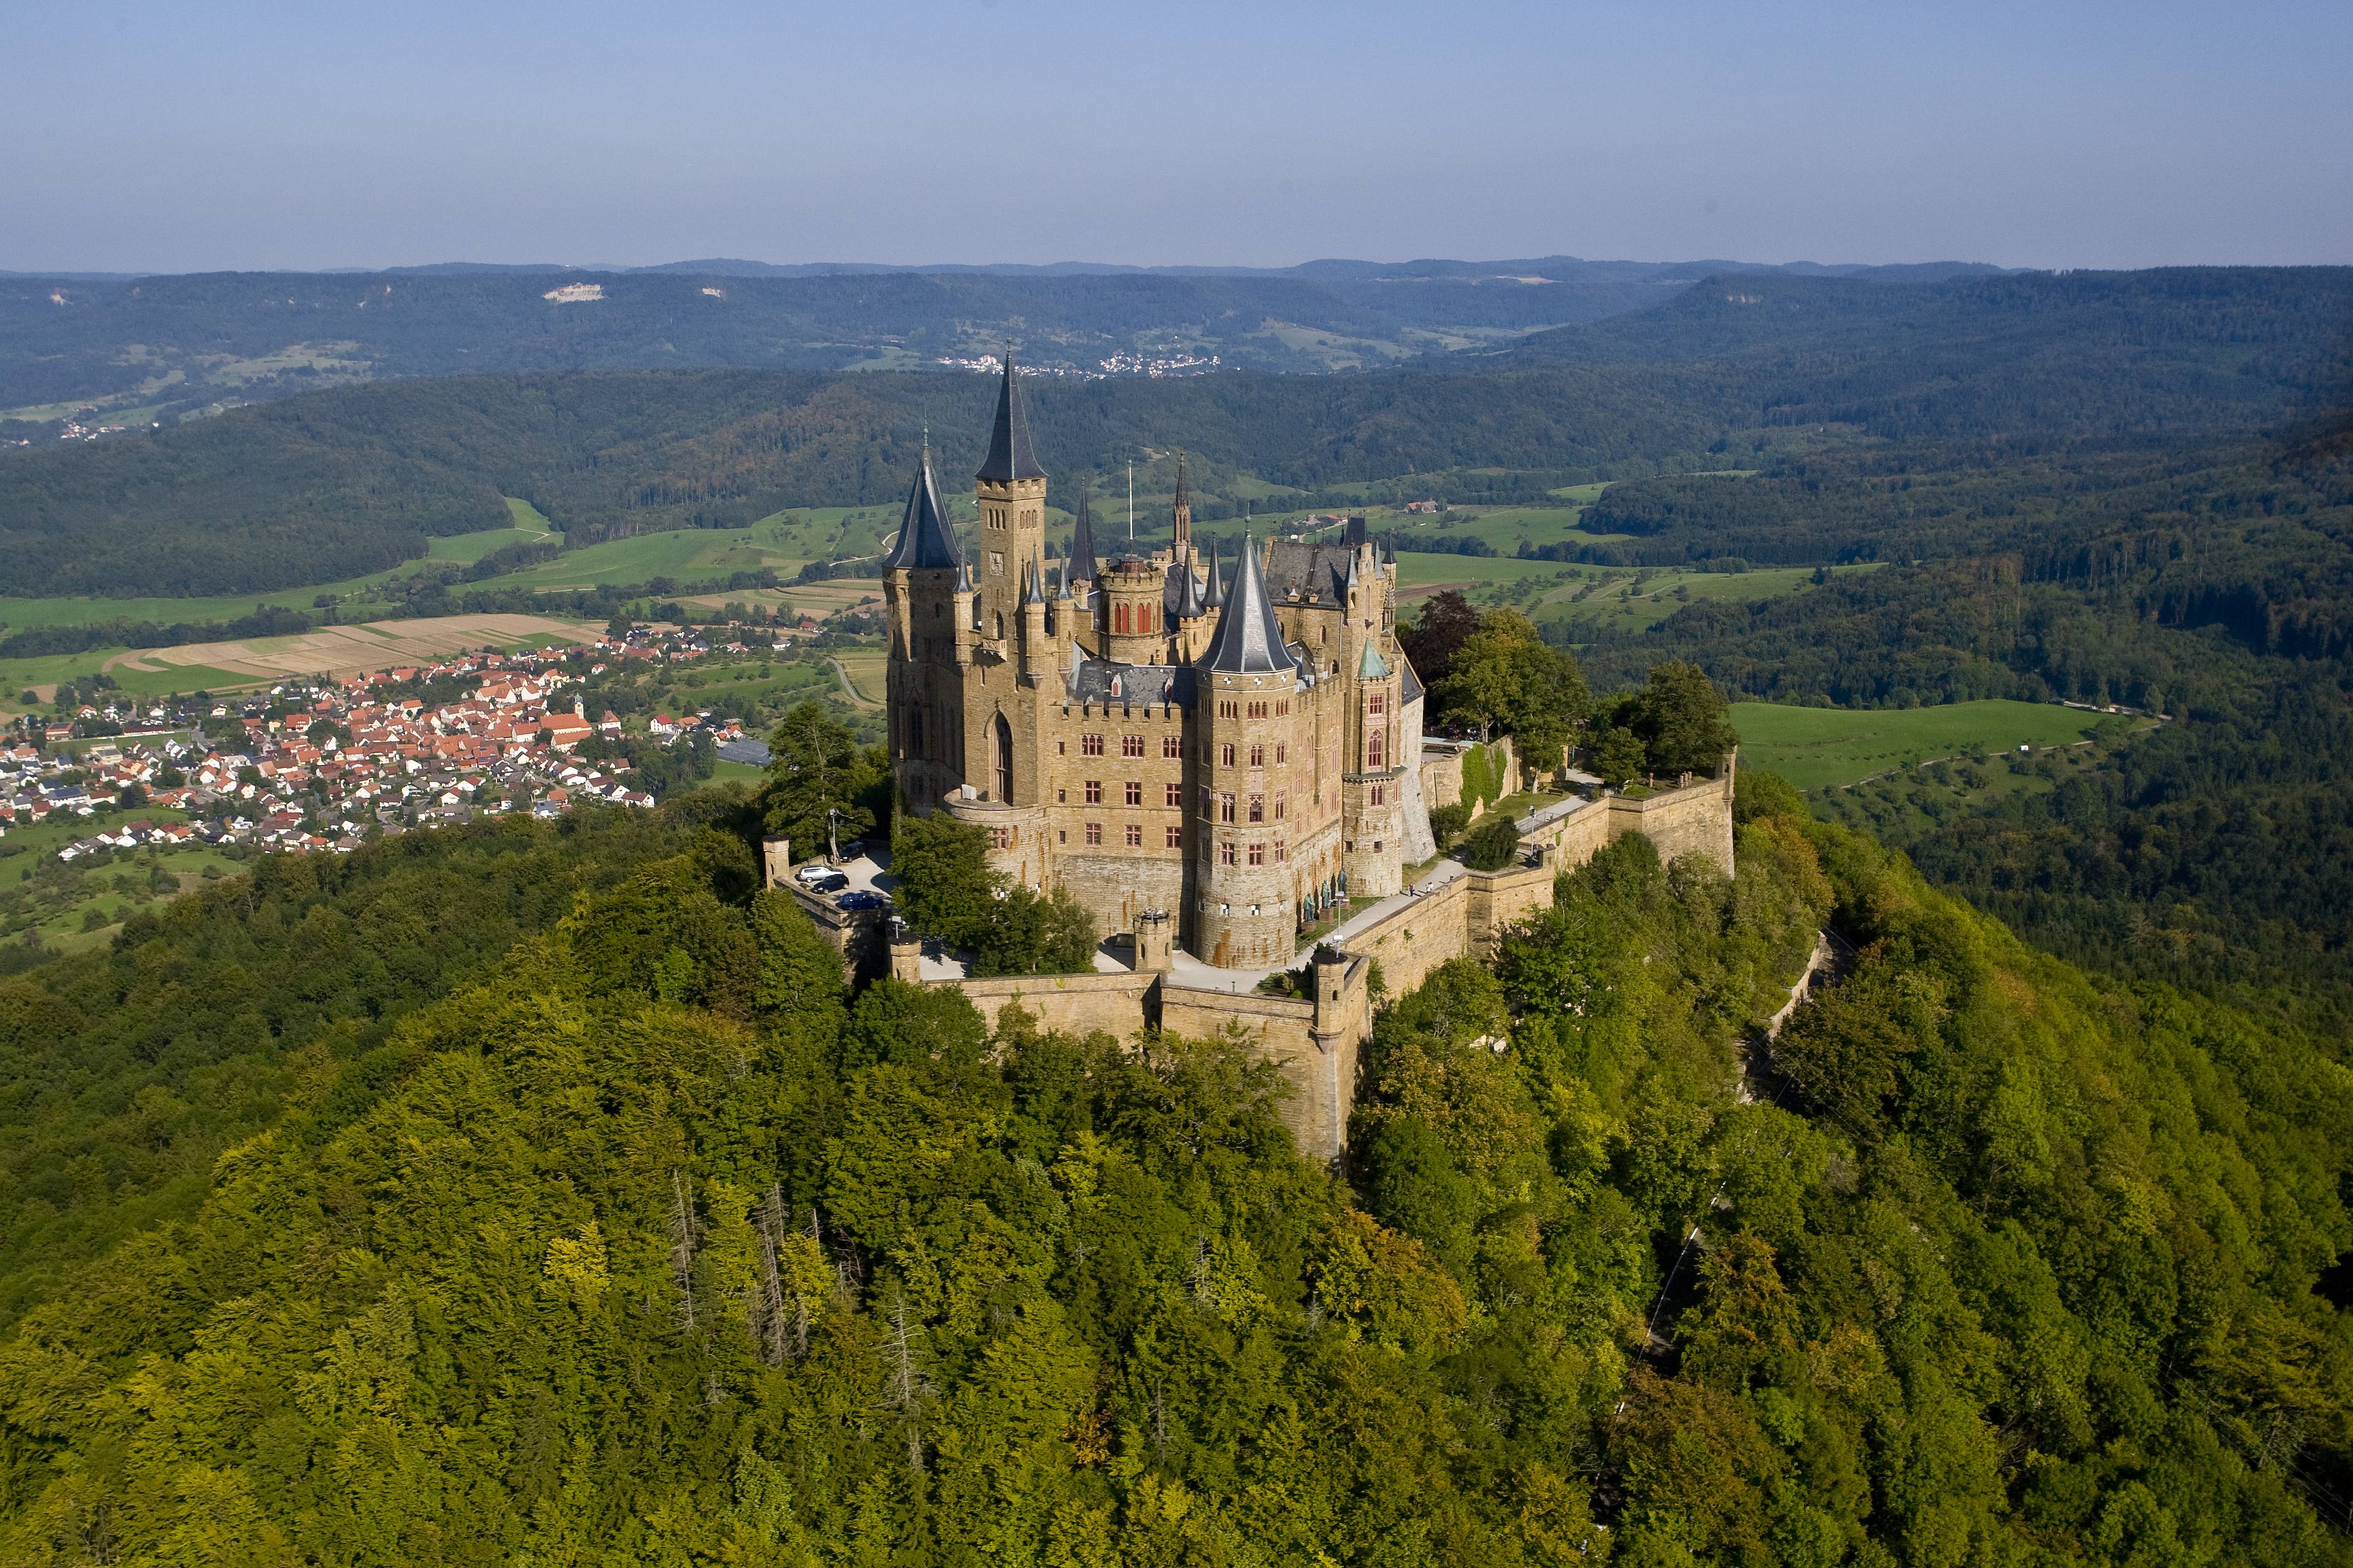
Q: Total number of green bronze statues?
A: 3